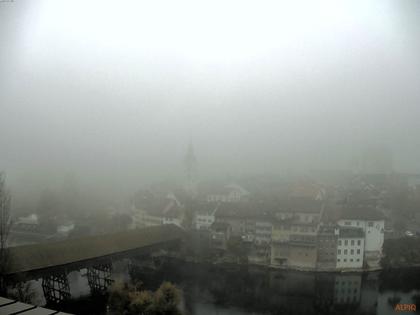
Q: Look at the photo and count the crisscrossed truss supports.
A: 2